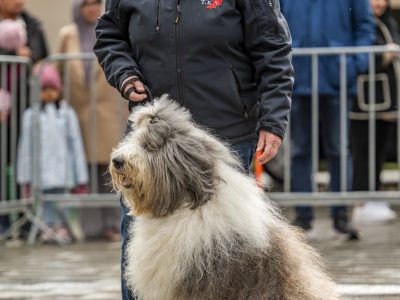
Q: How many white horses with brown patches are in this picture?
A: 0